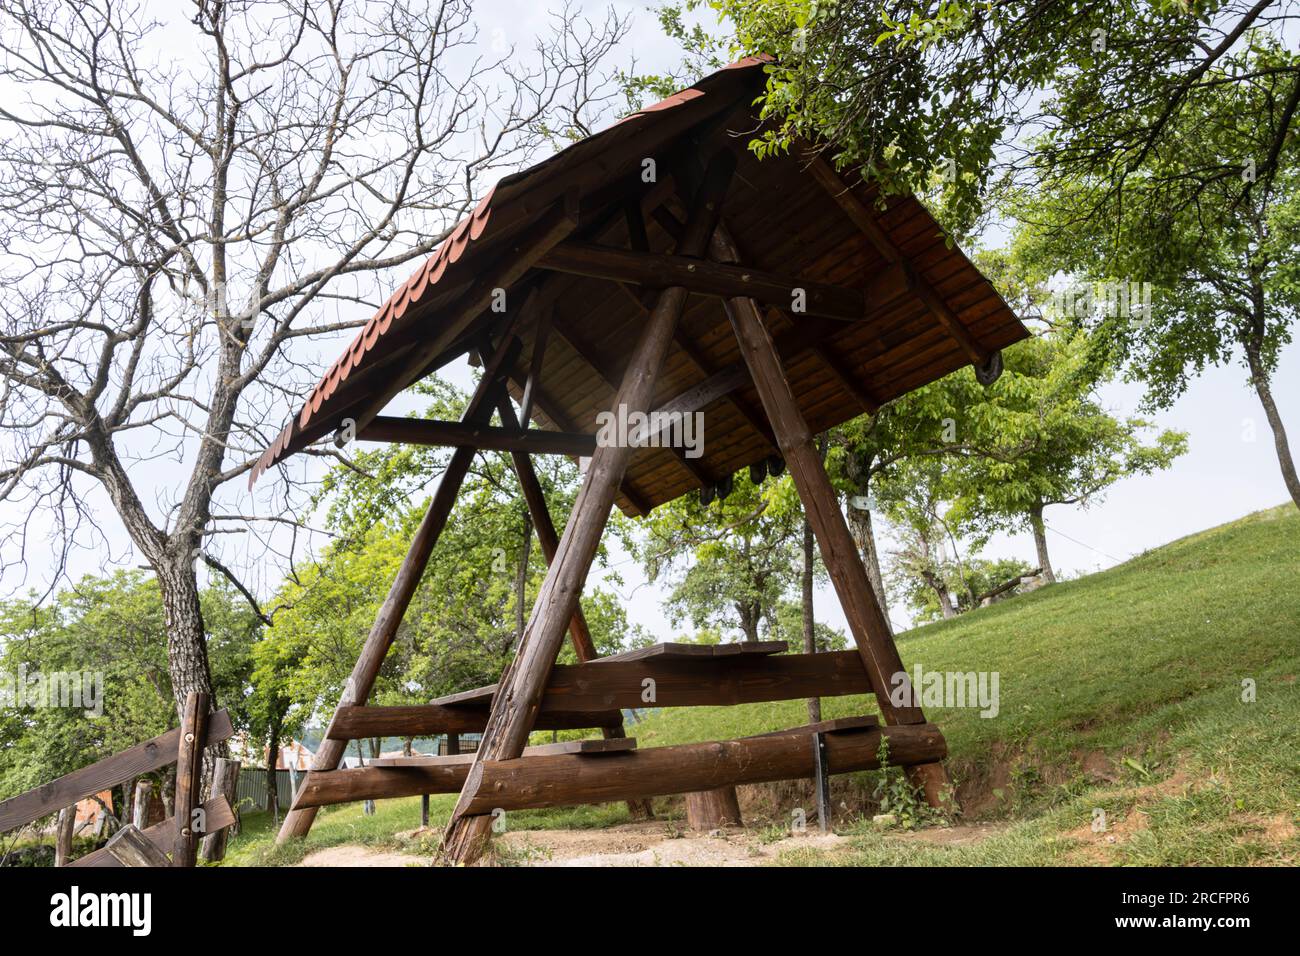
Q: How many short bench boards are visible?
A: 2